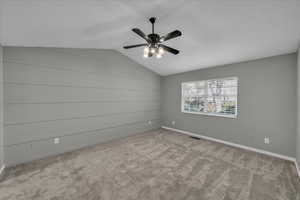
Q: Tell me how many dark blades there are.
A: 4